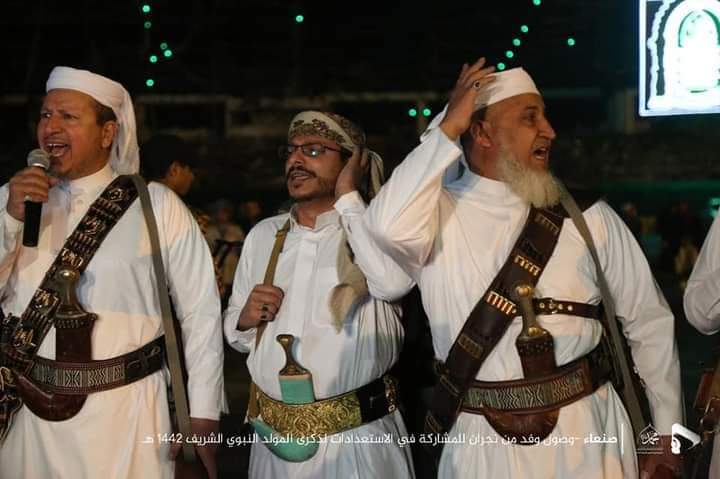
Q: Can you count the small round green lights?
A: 15